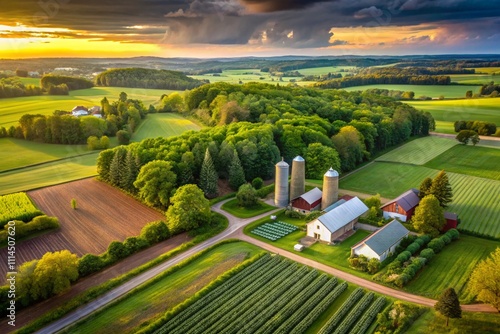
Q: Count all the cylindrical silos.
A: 3